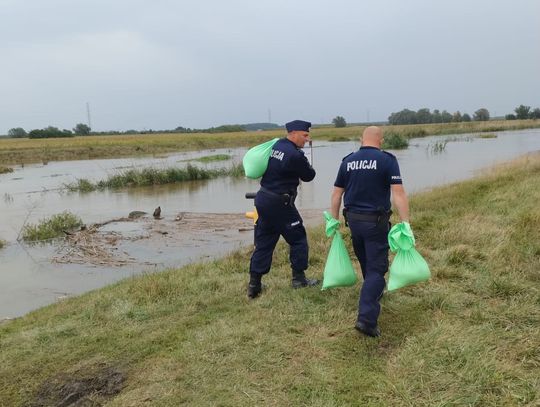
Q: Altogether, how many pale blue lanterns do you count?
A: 0